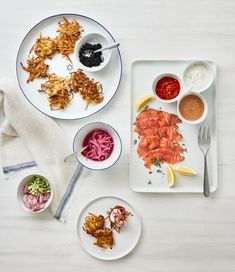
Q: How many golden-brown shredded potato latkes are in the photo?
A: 11